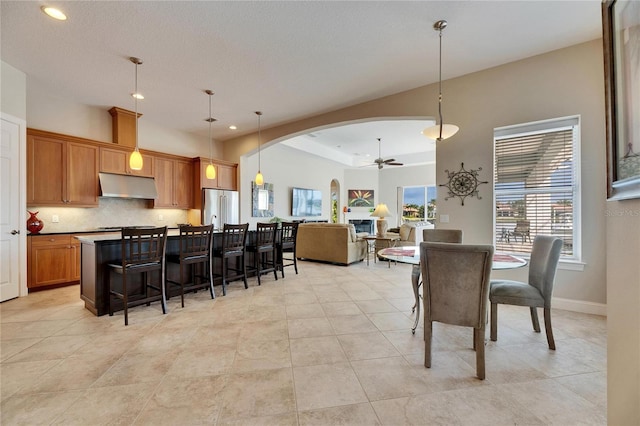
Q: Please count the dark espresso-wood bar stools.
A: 5